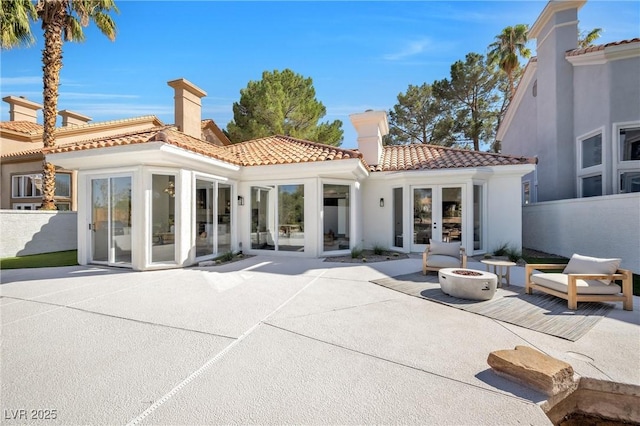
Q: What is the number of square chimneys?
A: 5